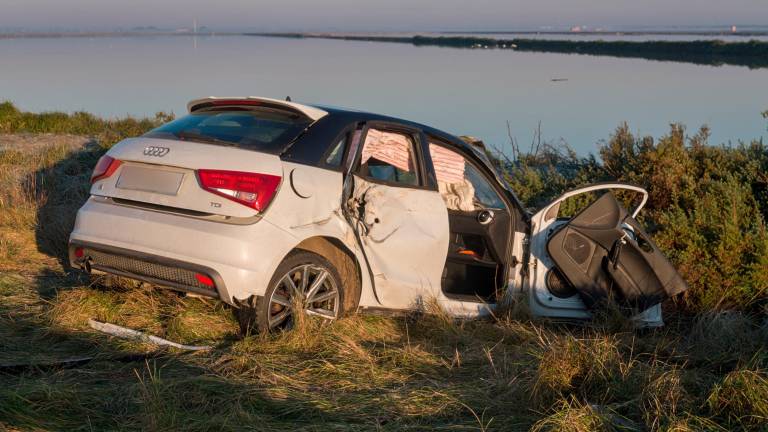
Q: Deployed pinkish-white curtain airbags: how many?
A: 2